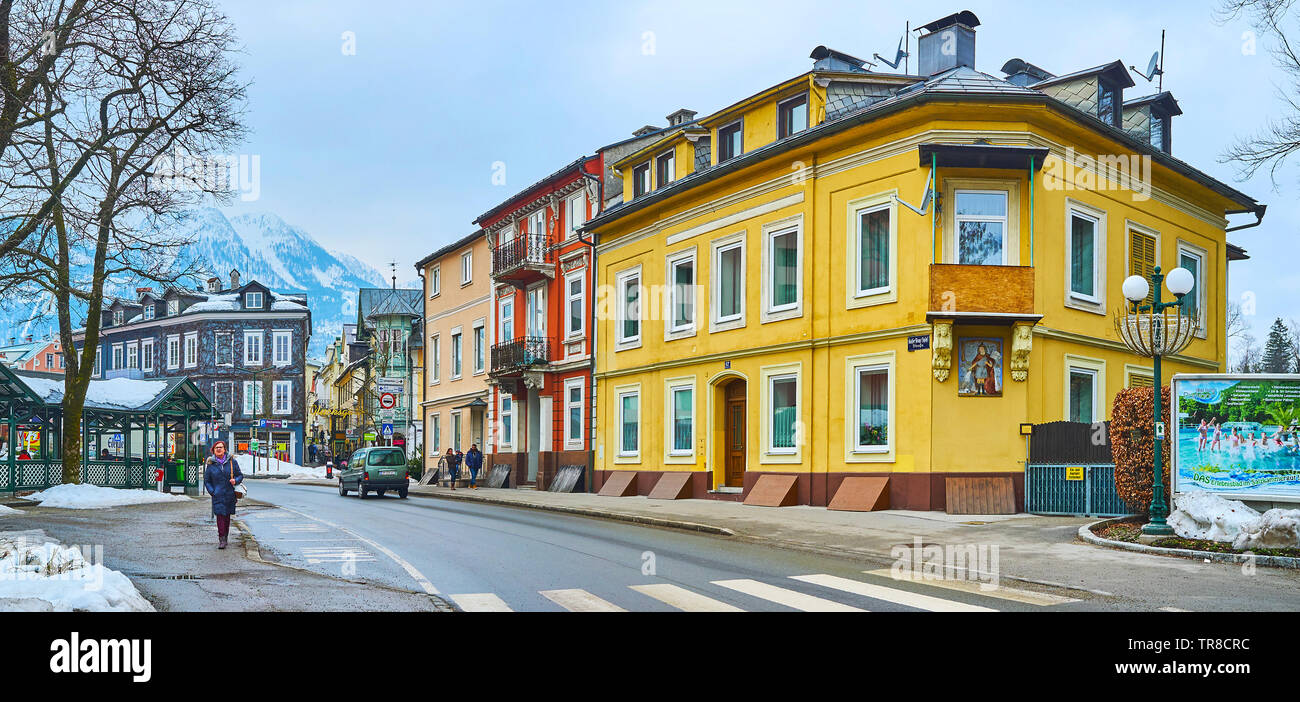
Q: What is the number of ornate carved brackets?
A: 2